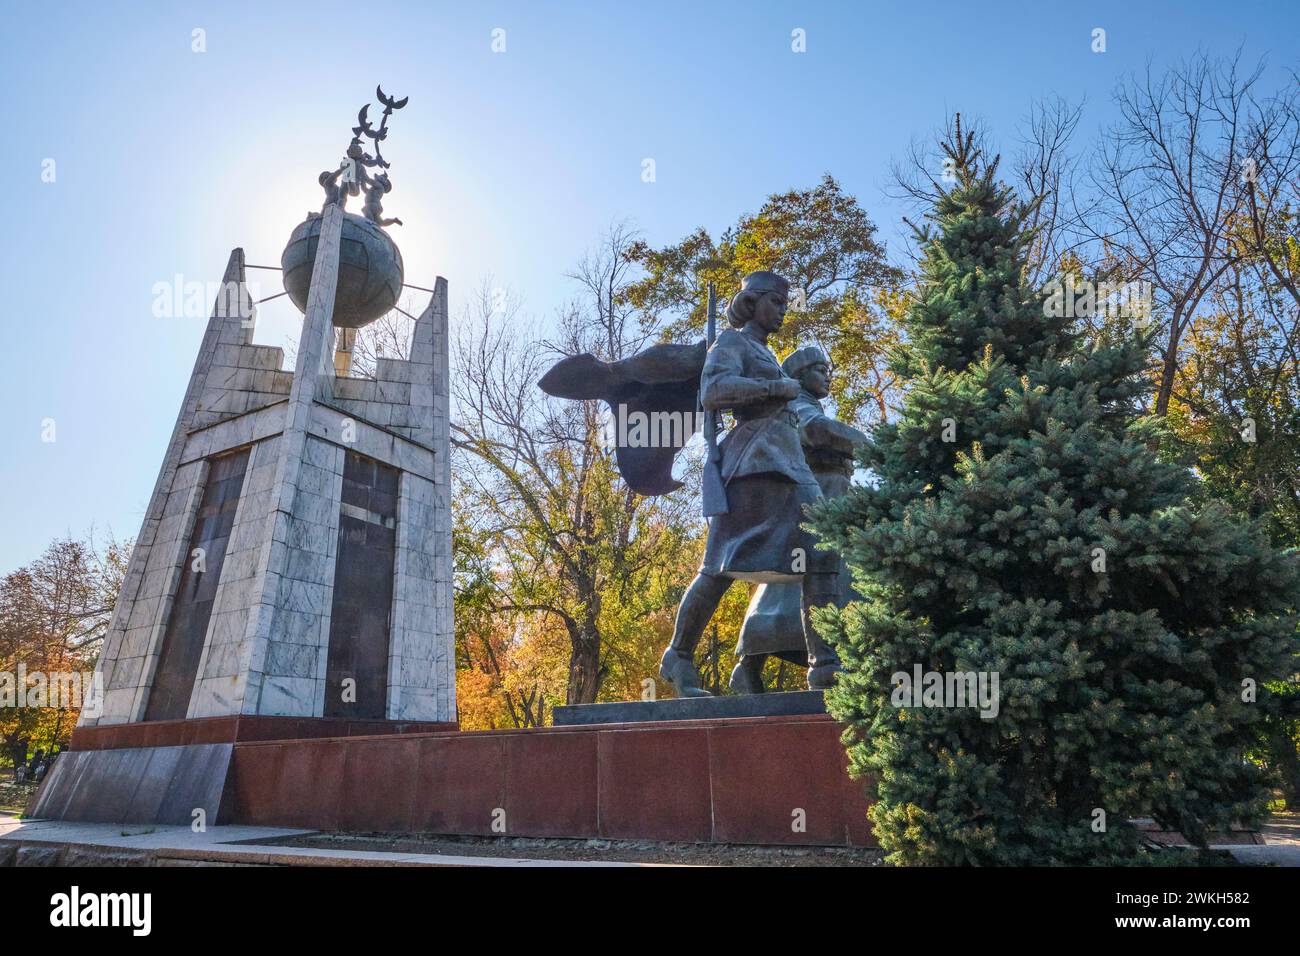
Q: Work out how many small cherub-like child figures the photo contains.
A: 3